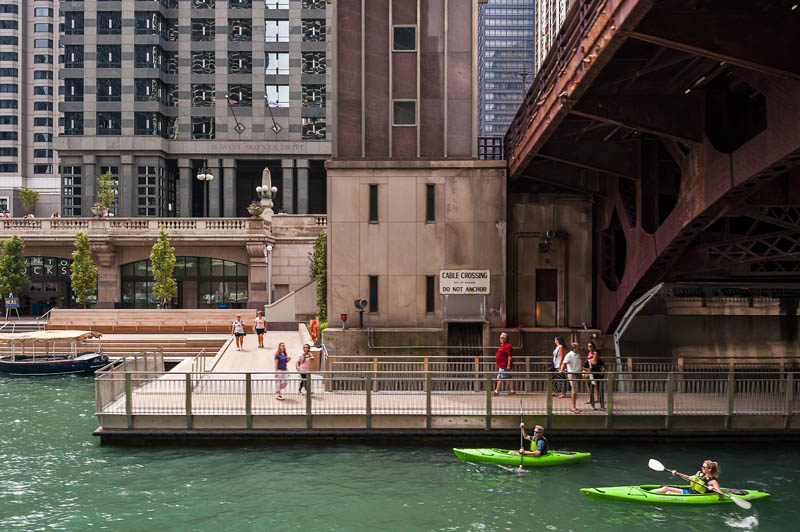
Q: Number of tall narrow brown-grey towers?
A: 1